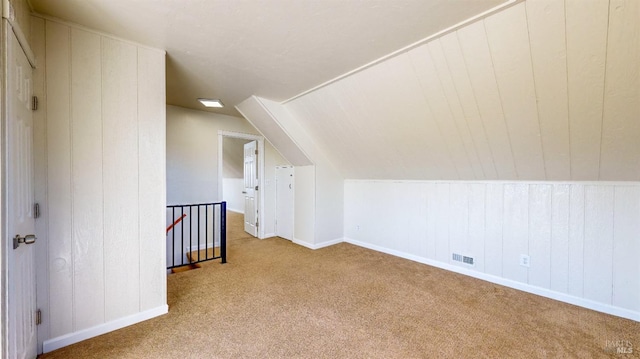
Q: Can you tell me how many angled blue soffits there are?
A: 0